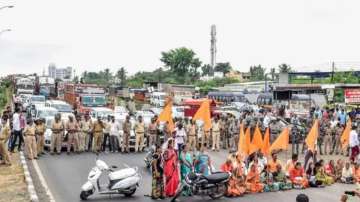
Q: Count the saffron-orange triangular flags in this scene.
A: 9